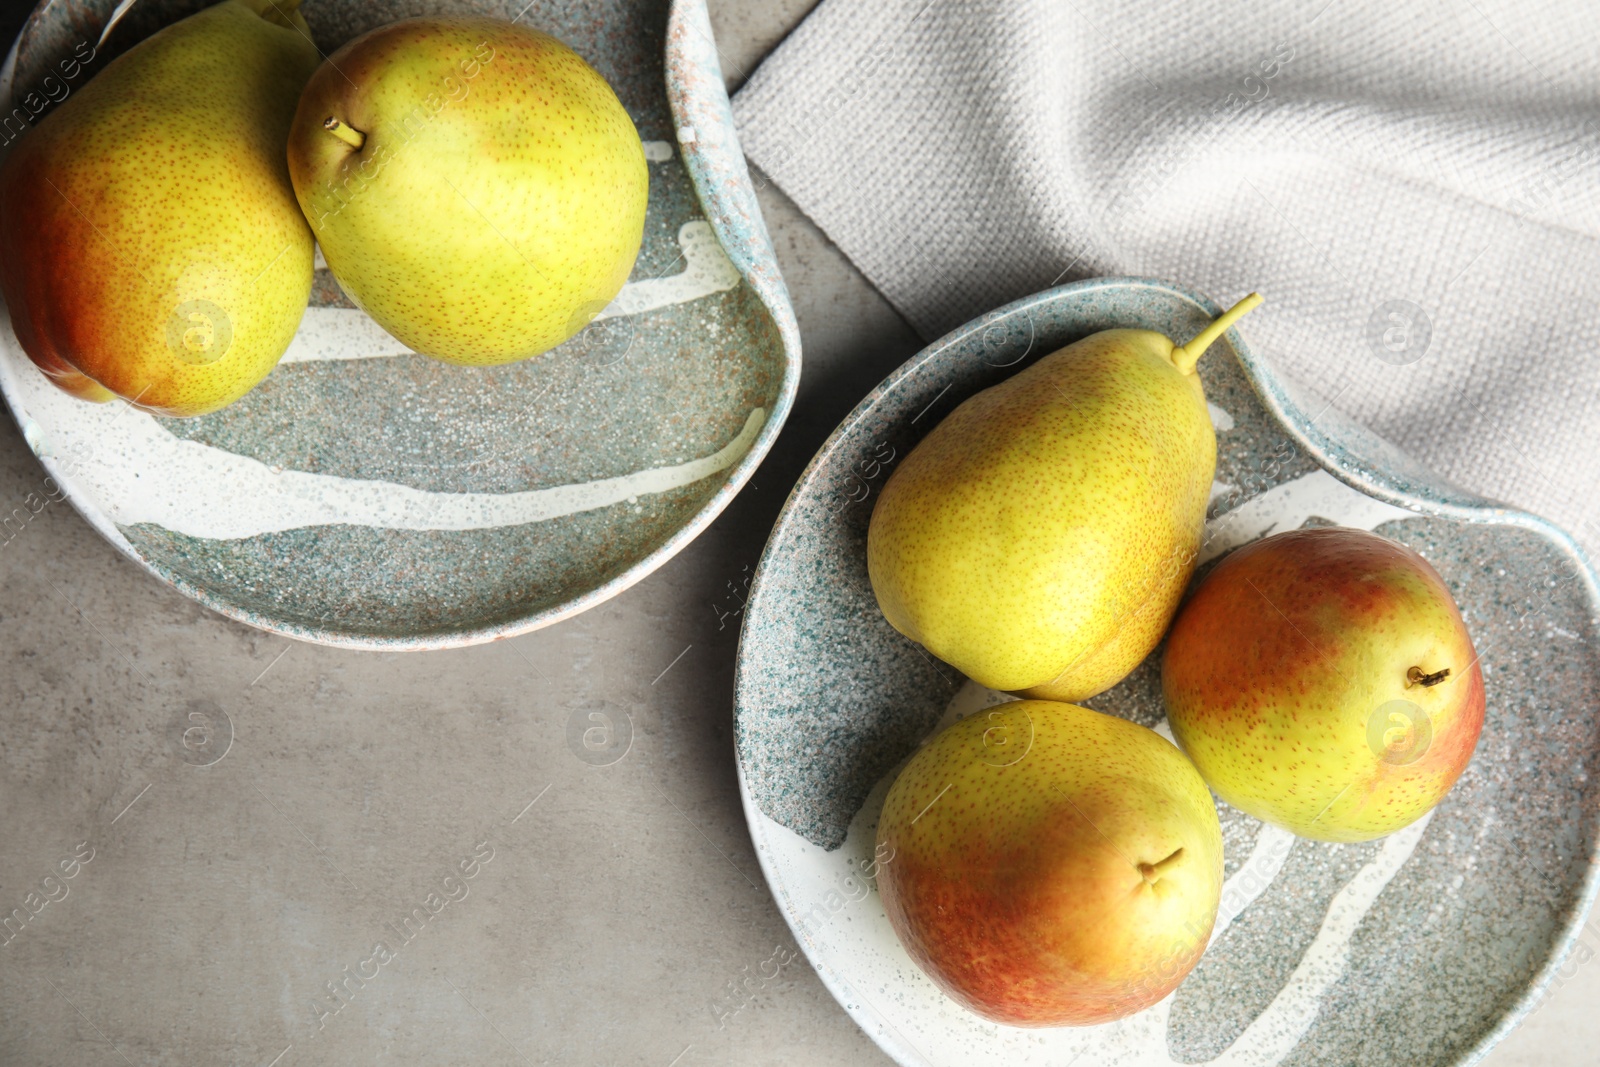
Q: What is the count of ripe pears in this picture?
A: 5